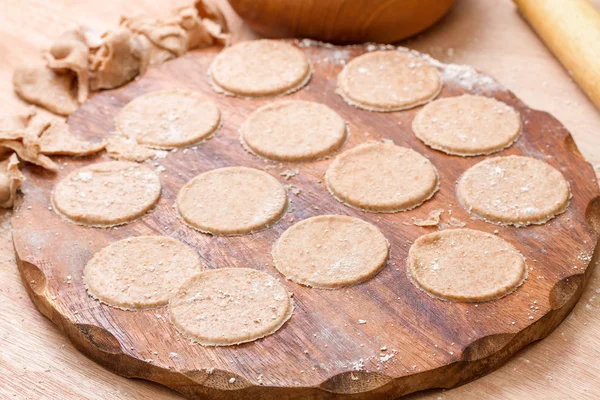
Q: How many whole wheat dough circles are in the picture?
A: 13